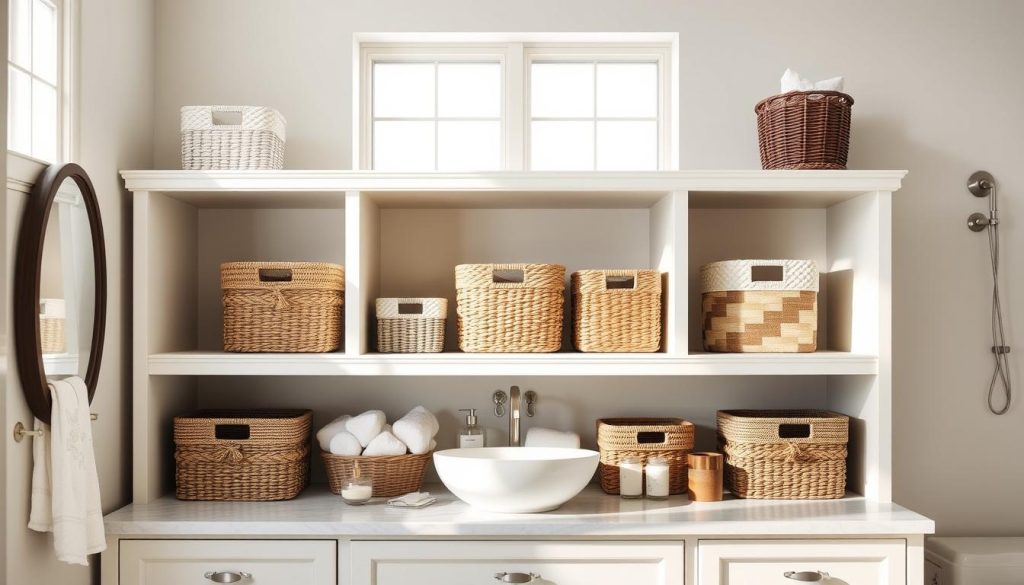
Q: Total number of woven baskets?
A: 11